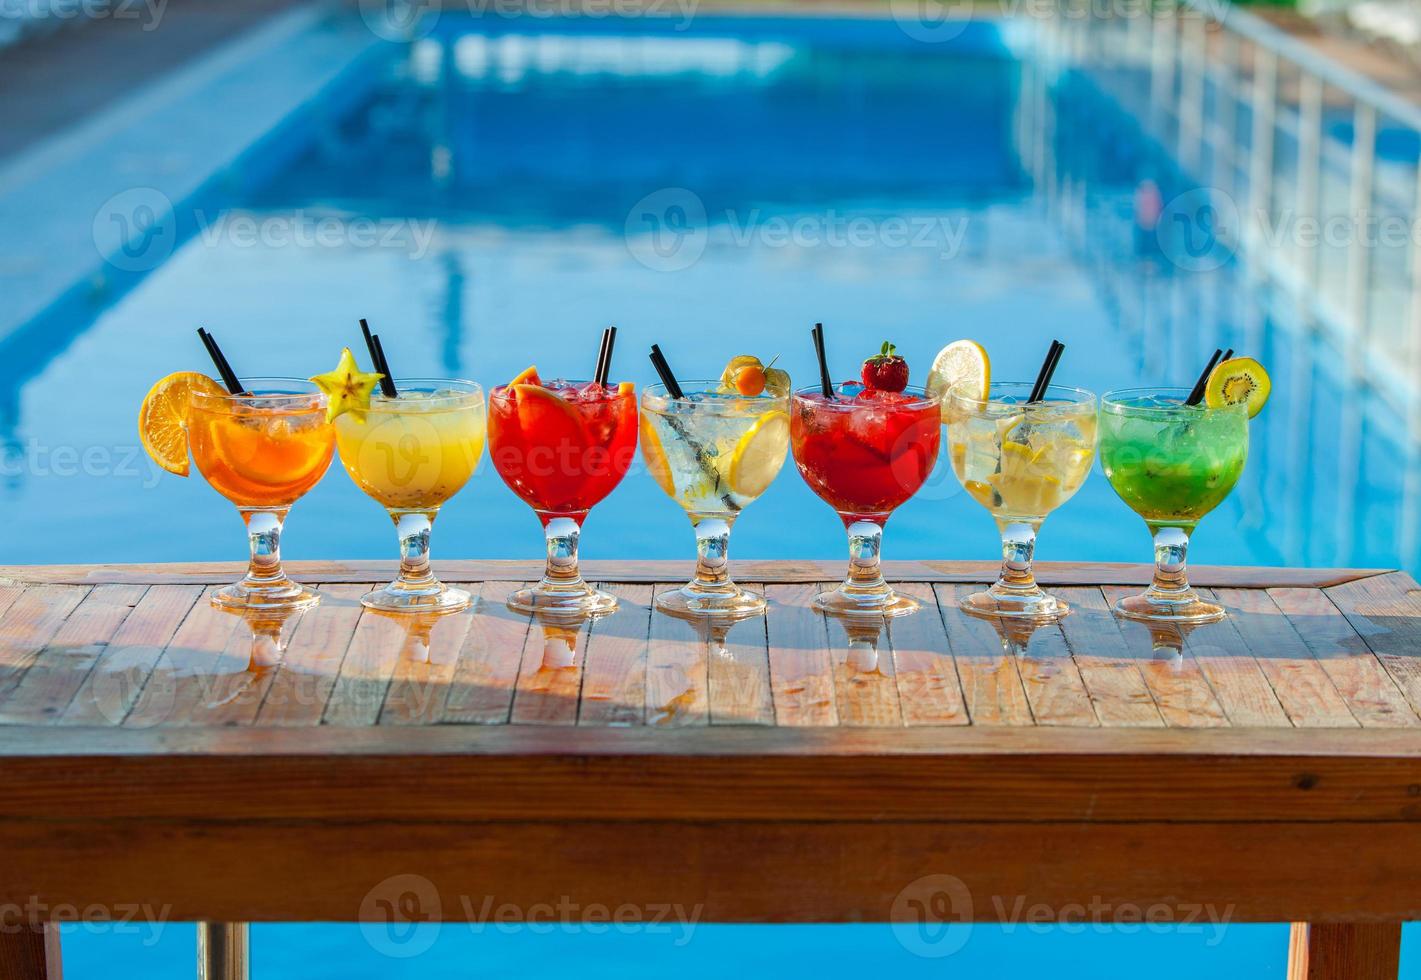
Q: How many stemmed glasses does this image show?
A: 7